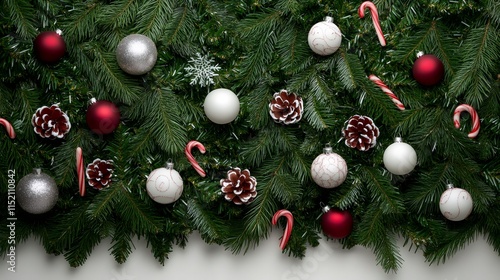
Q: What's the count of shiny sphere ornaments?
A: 12